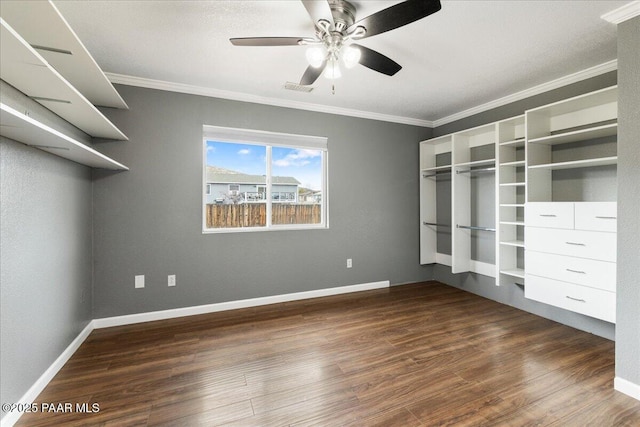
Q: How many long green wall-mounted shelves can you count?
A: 0